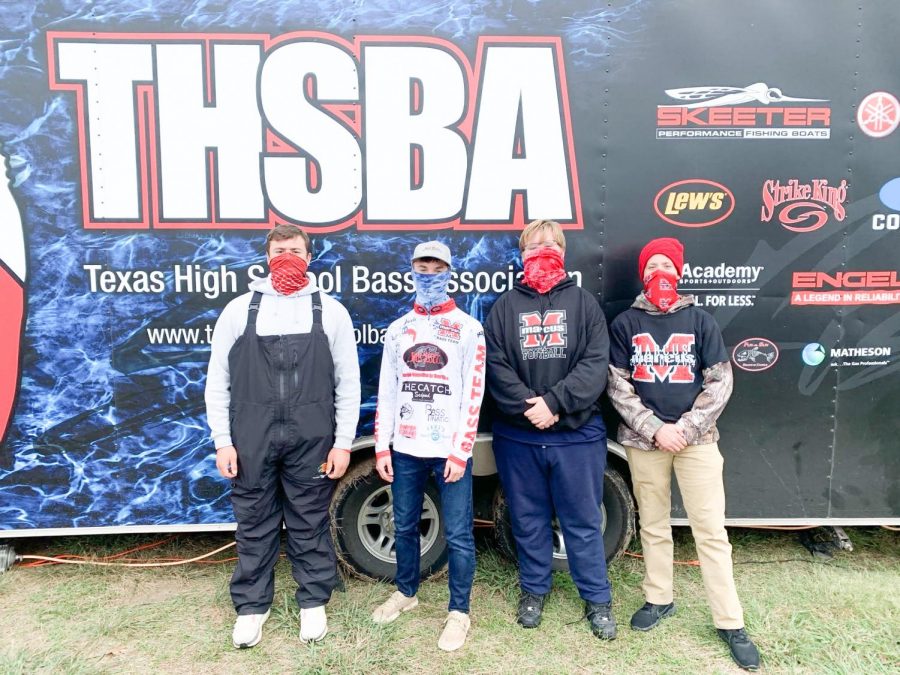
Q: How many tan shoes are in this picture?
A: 2